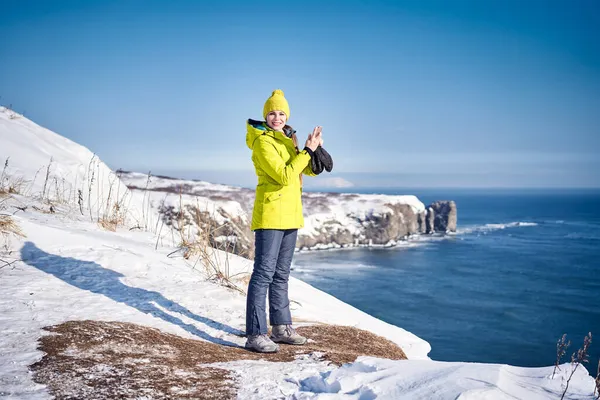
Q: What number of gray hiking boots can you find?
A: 2